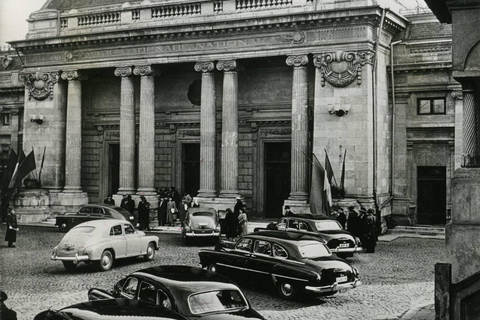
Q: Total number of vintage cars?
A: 7